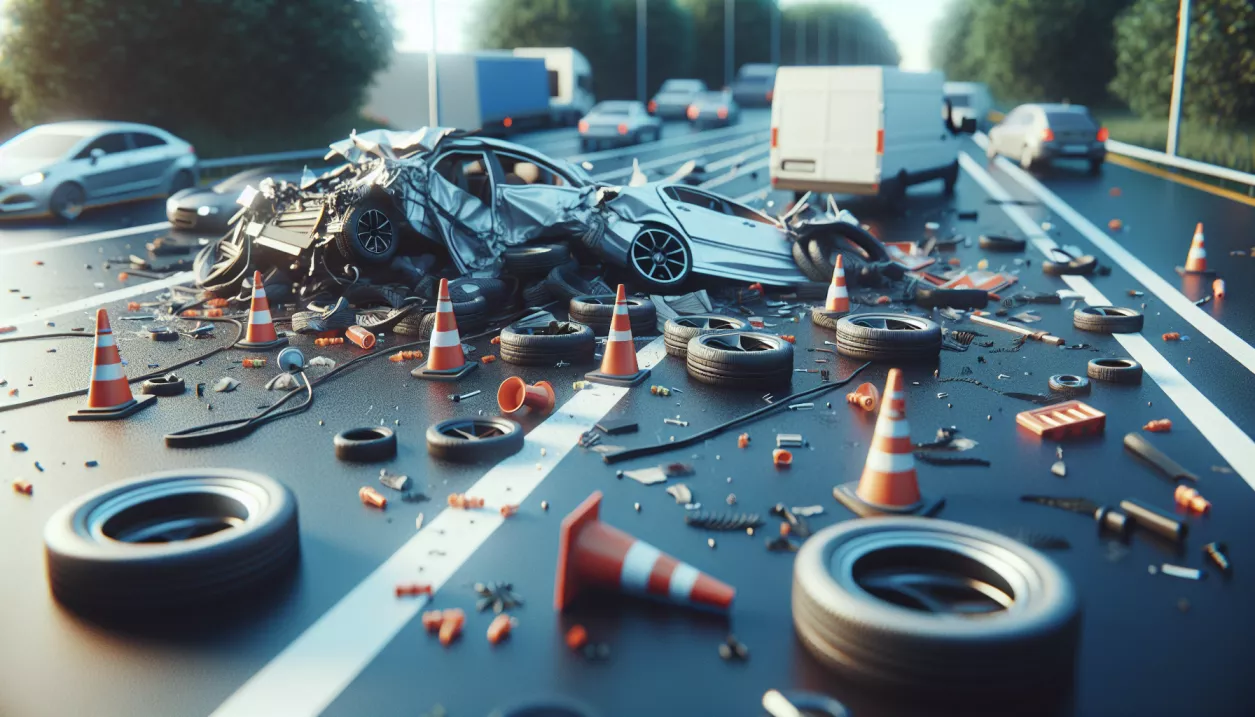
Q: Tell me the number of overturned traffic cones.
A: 1